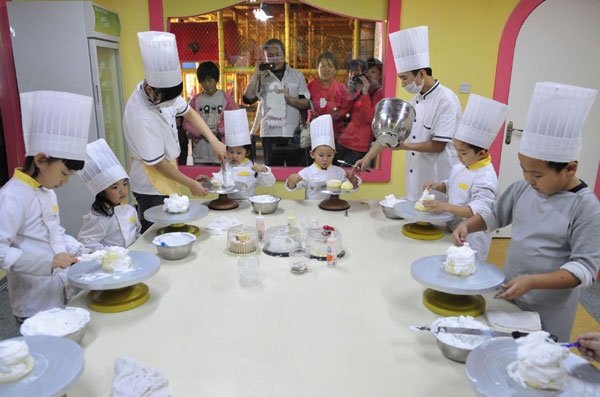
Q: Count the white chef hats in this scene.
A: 8